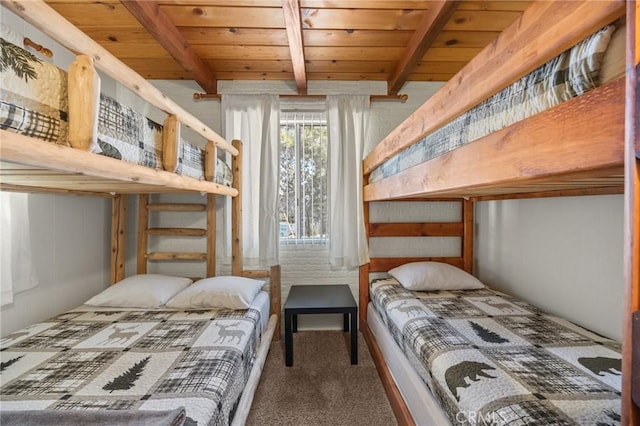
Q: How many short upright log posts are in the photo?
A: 3